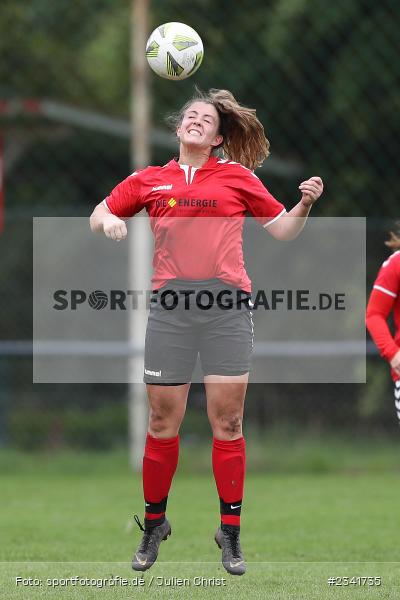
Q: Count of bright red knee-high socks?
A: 2